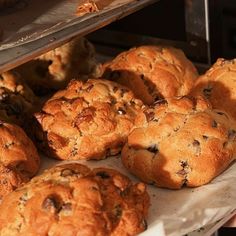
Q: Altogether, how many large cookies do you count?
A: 8